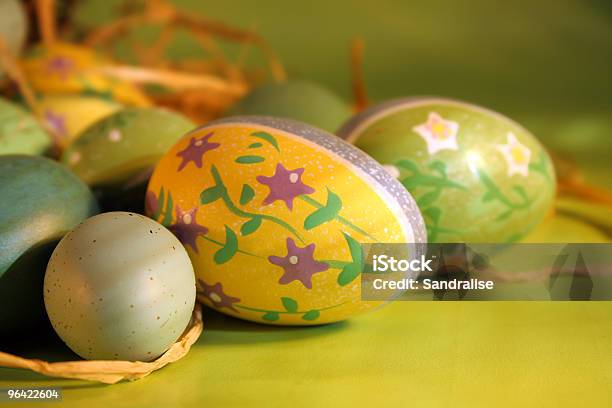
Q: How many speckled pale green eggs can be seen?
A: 1